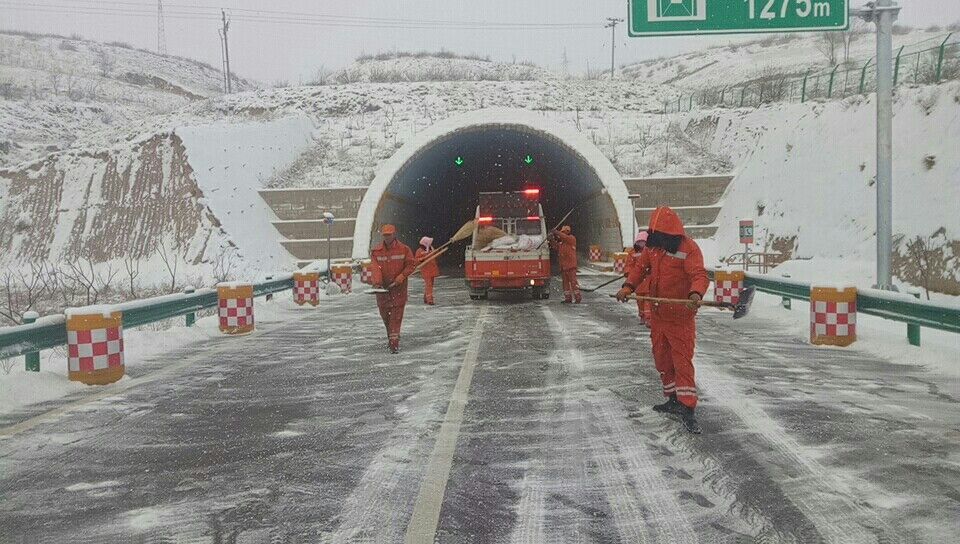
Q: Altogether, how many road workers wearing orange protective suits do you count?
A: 5